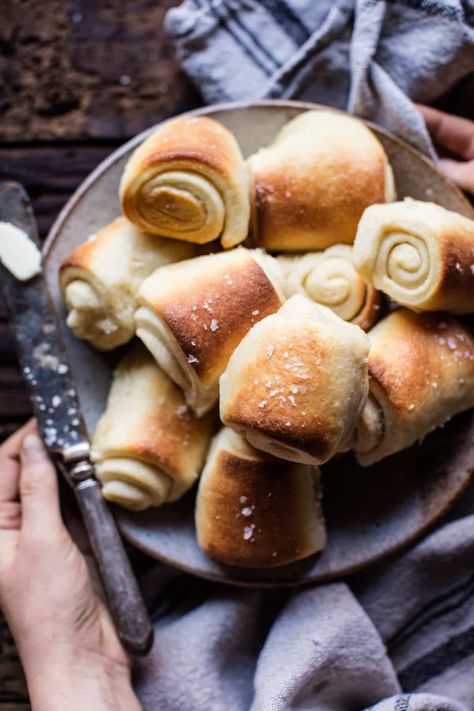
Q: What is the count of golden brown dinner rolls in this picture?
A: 10